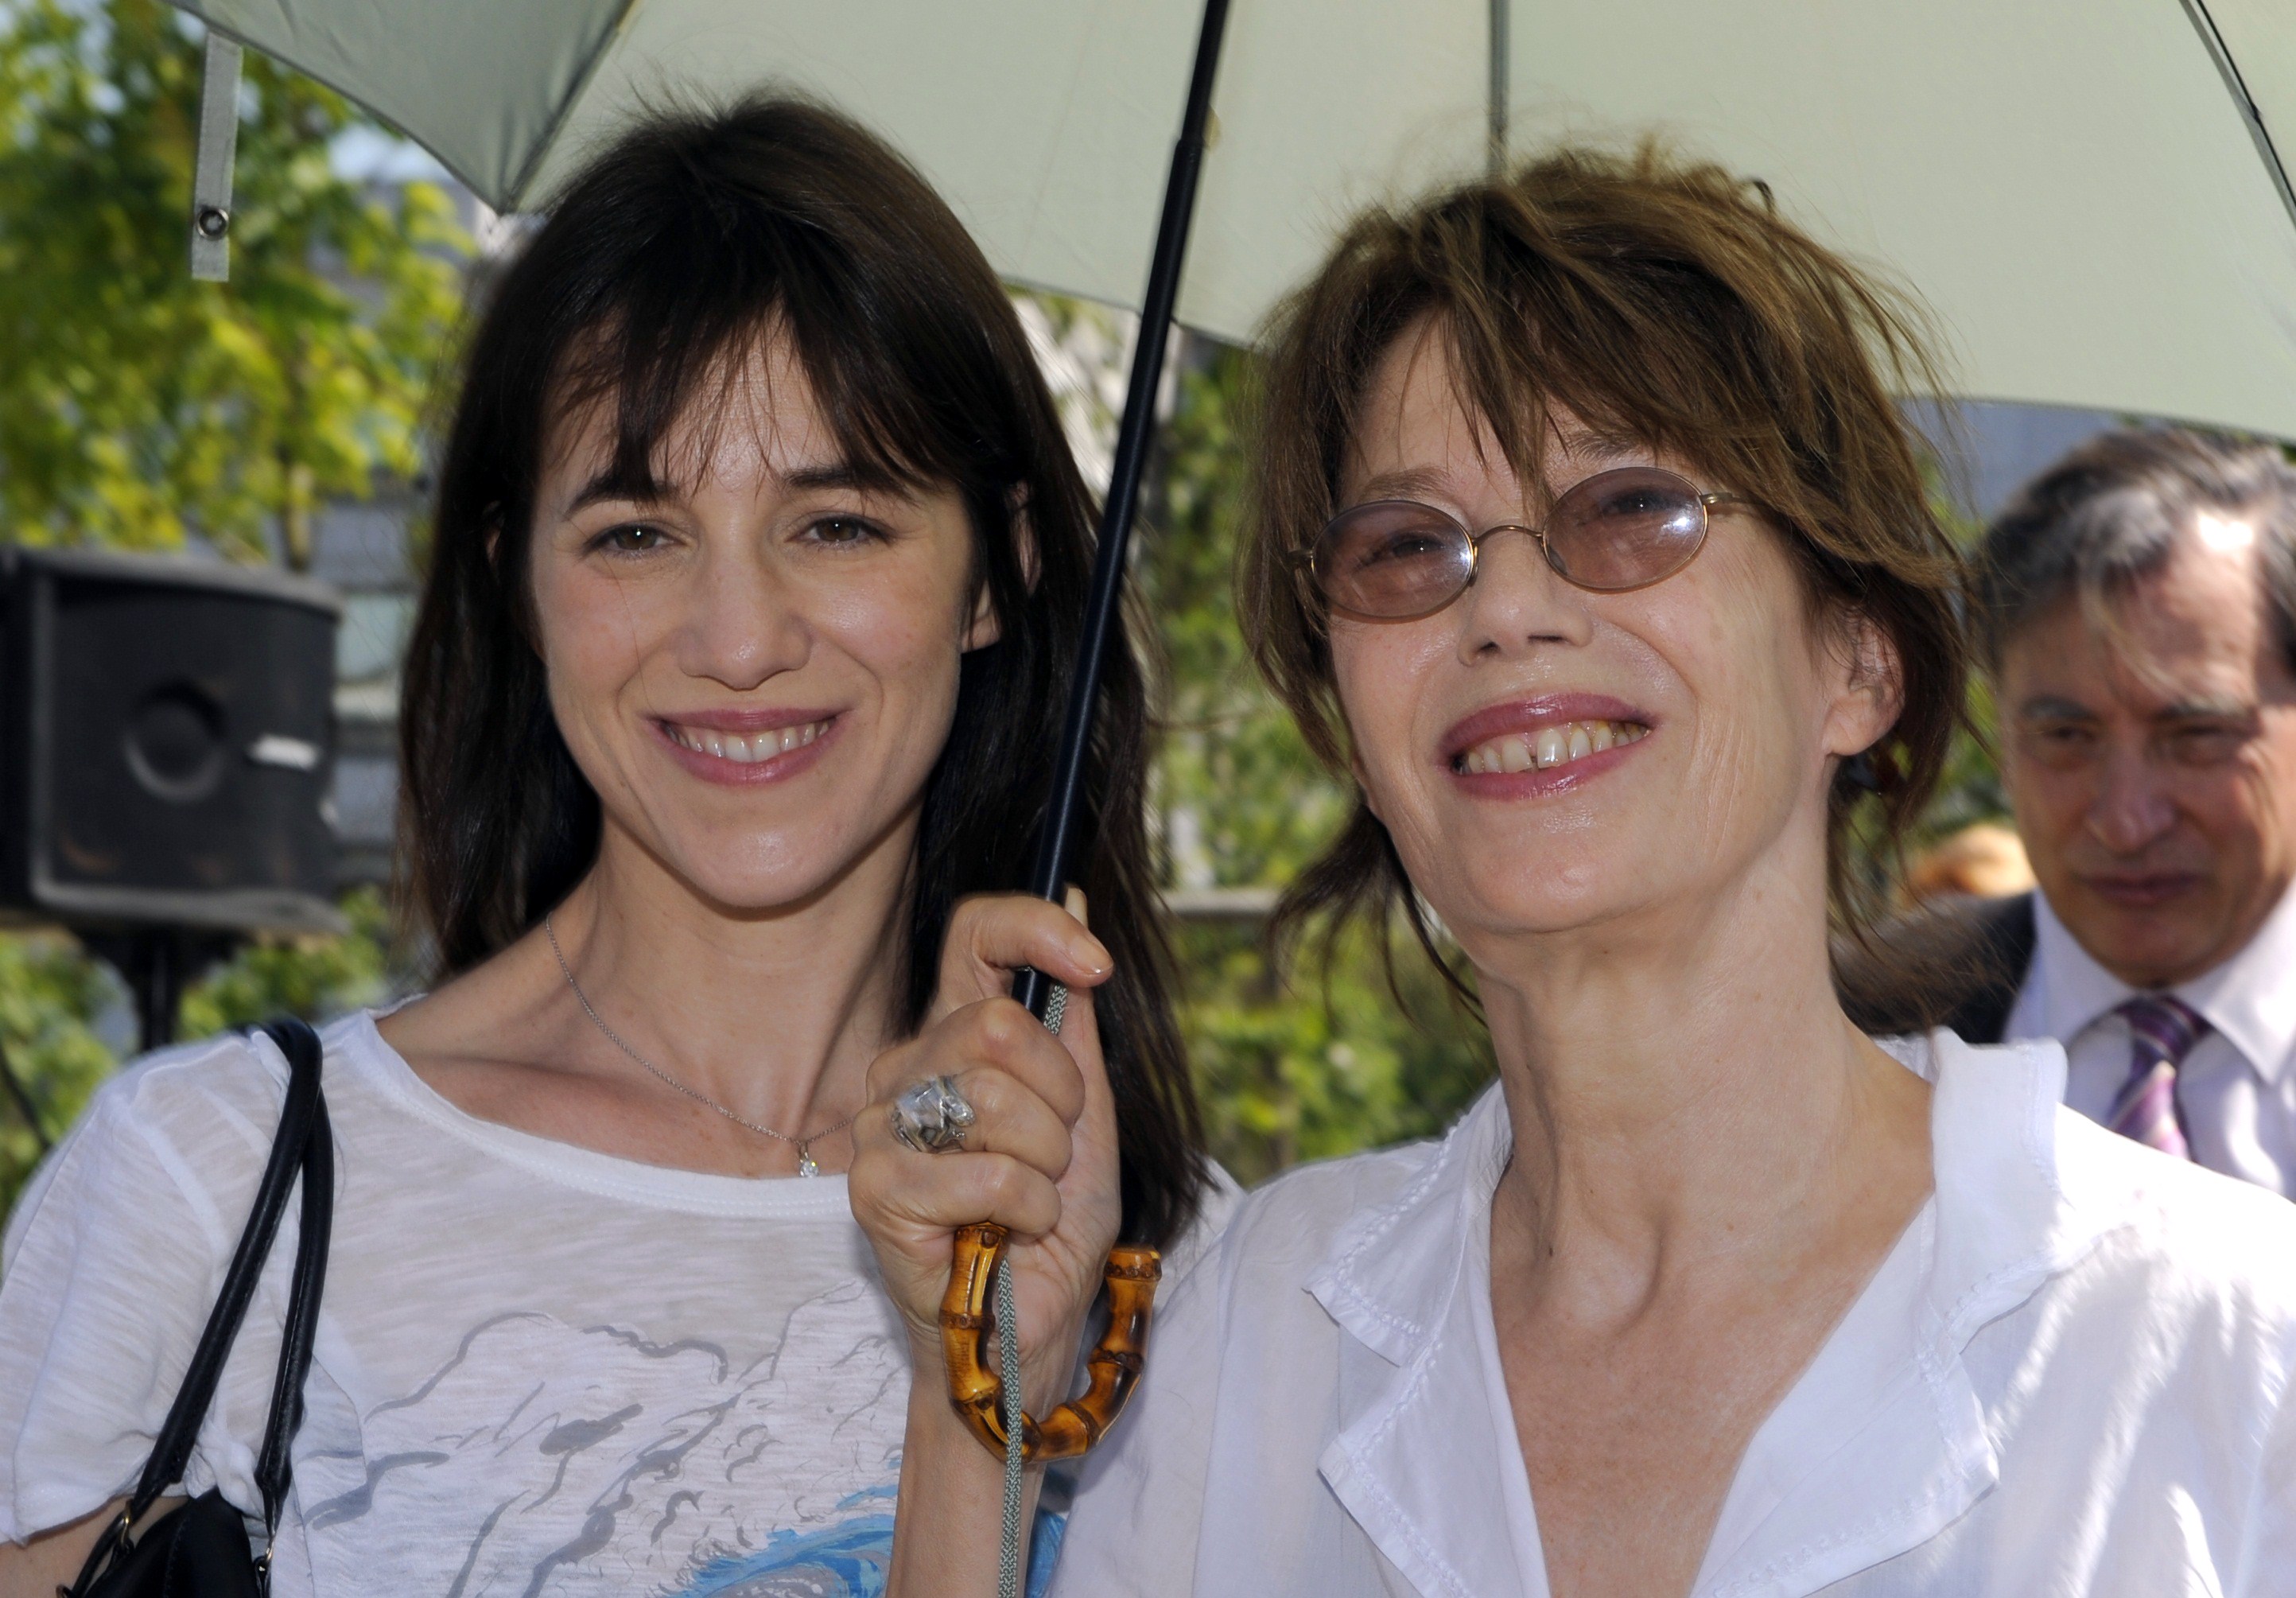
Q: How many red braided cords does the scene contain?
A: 0